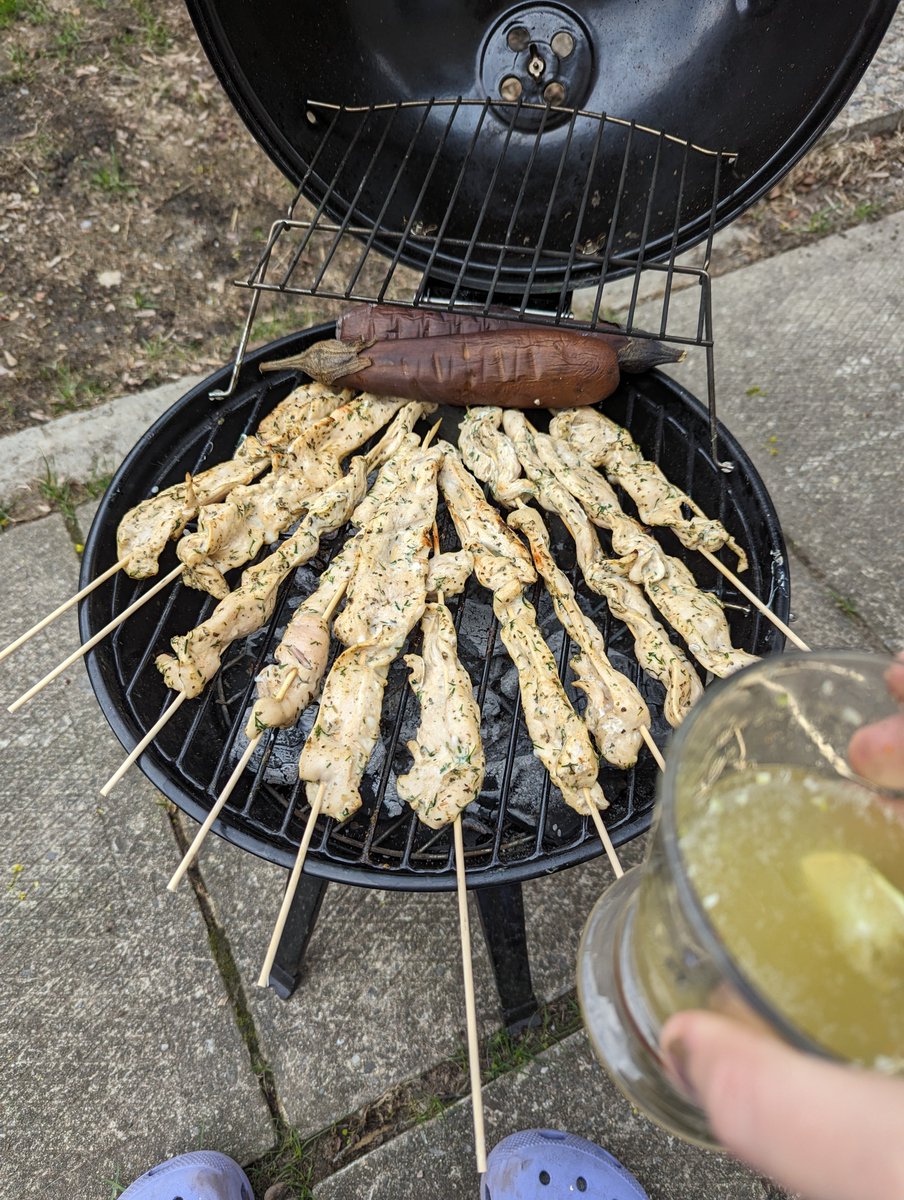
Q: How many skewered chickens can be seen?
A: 11